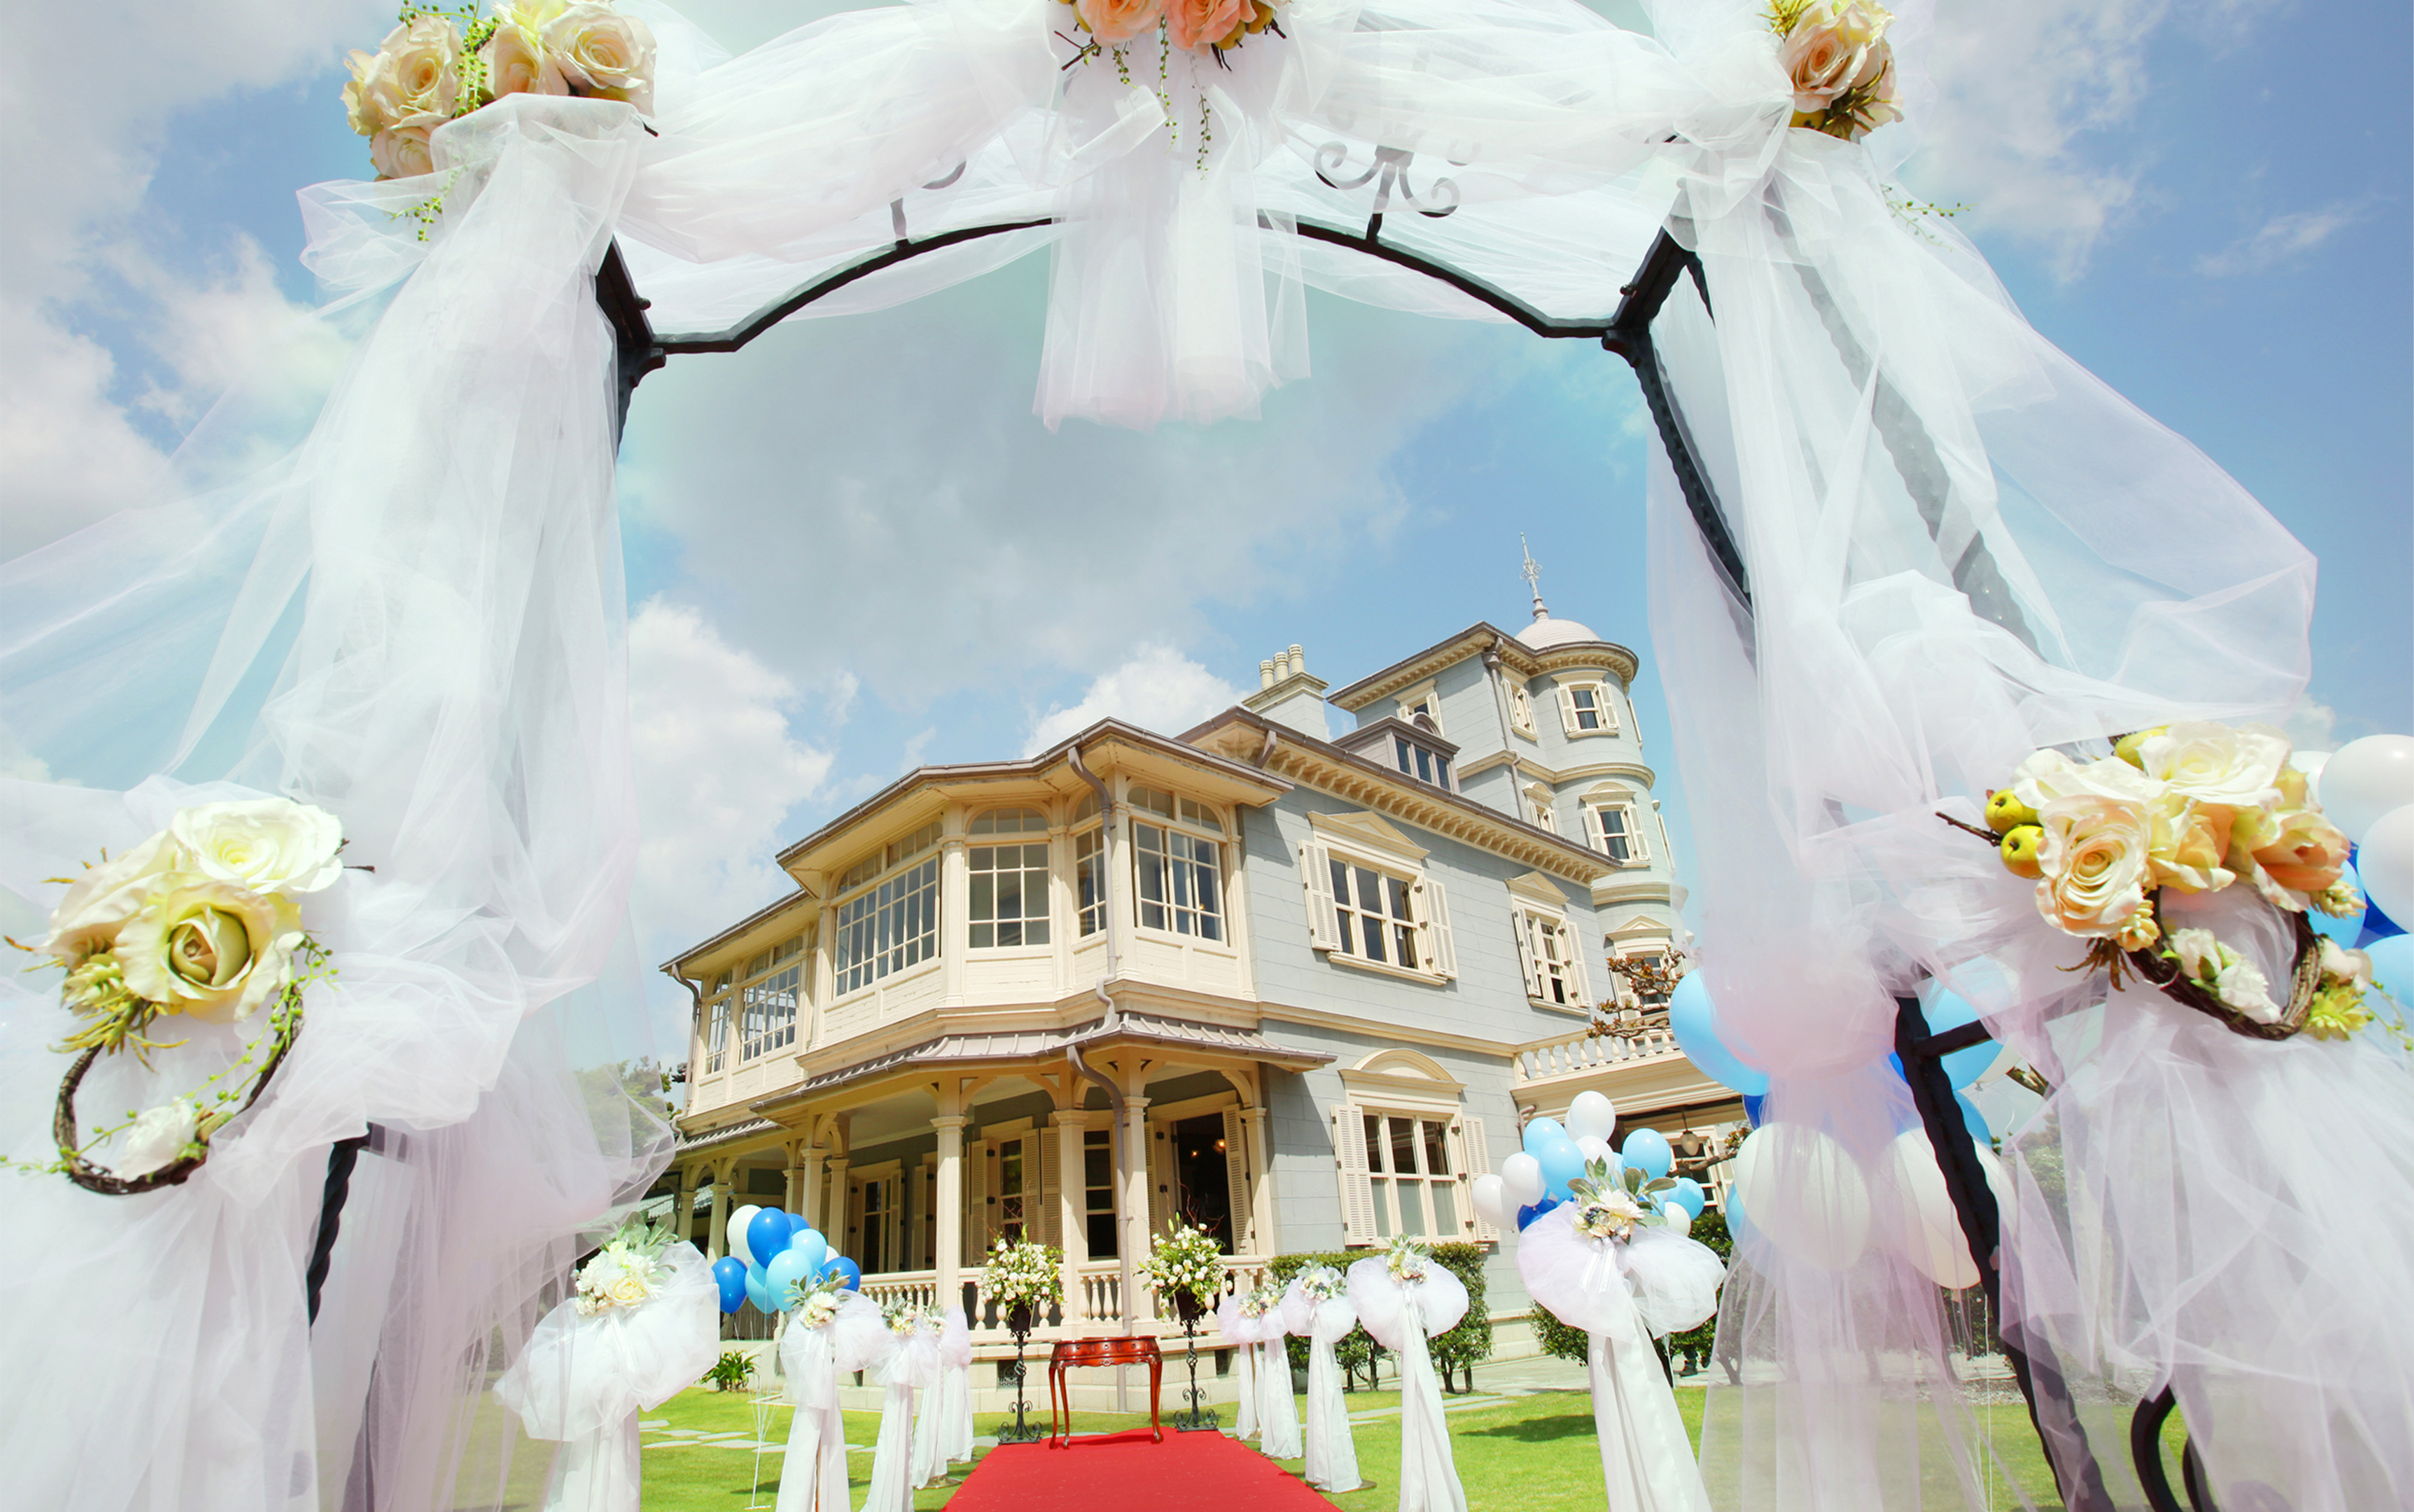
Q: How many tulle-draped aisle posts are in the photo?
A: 10